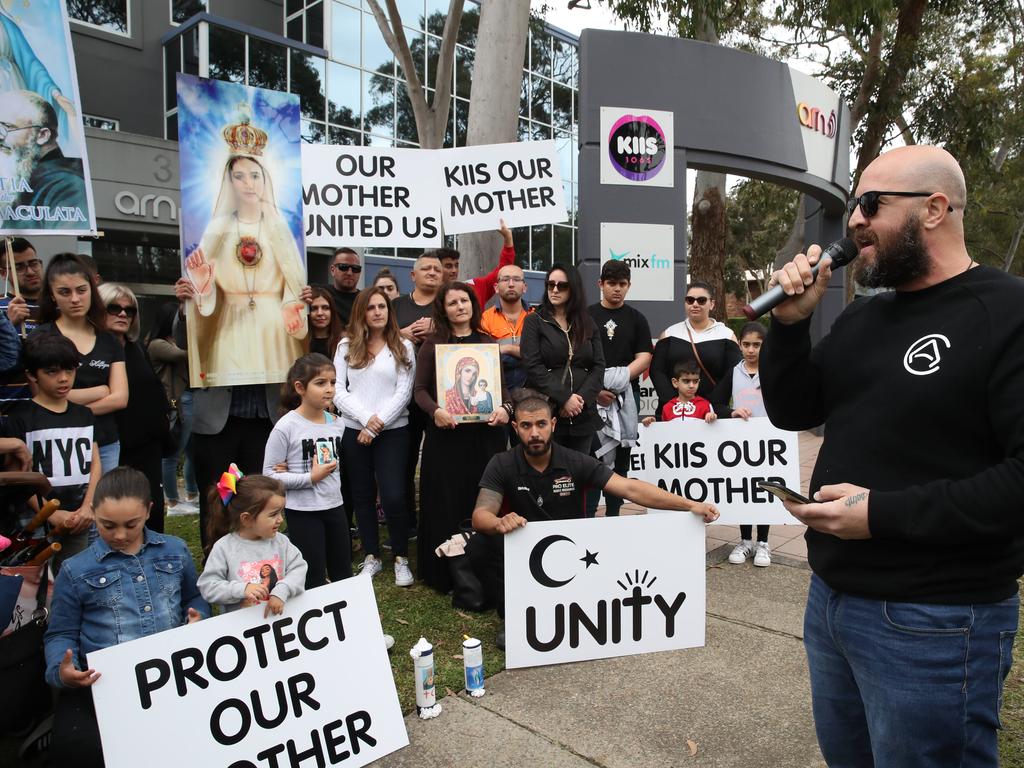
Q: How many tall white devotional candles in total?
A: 2